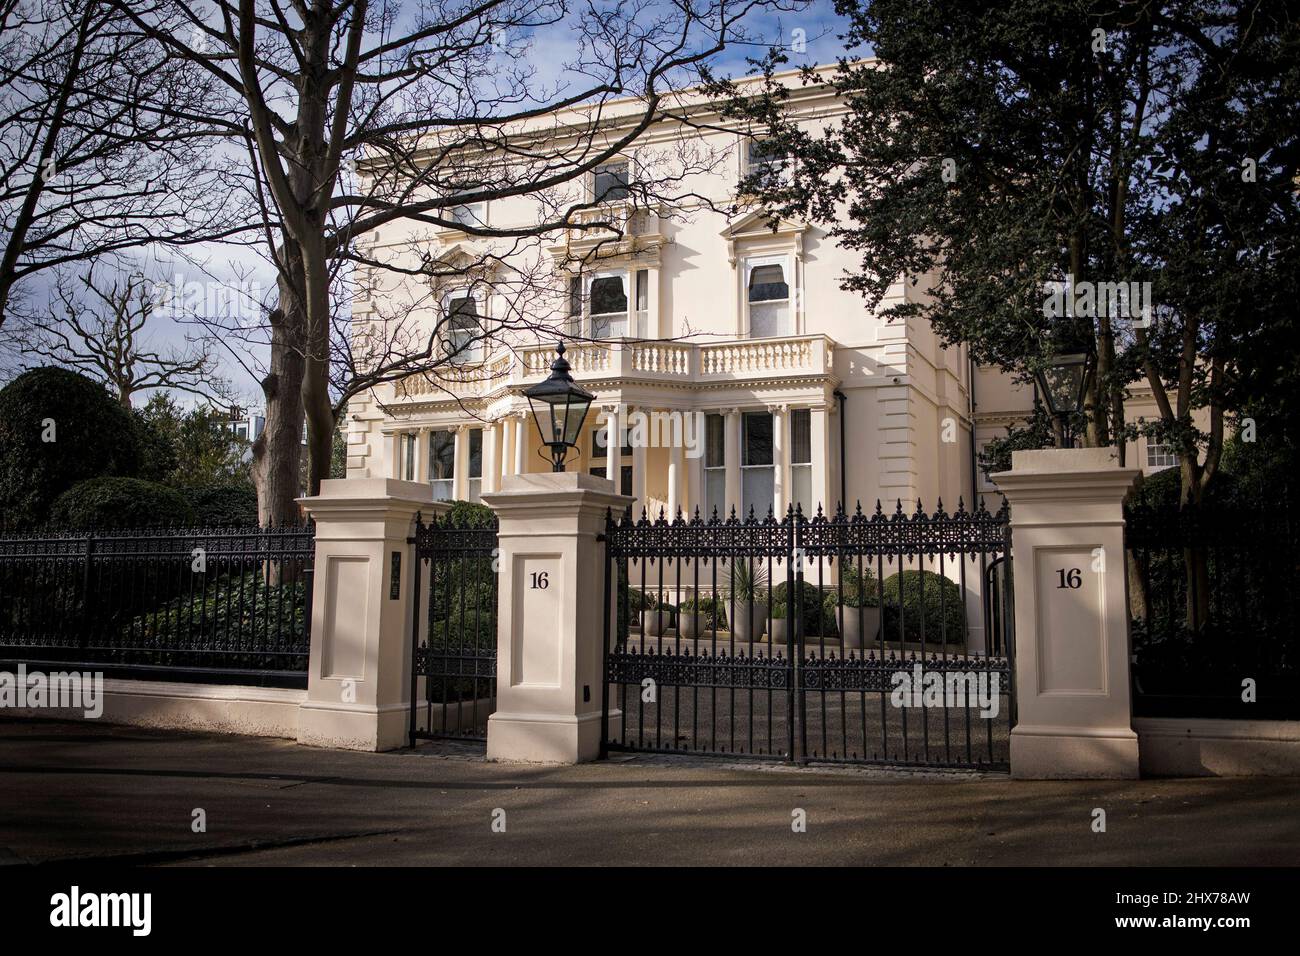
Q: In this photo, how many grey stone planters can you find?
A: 5